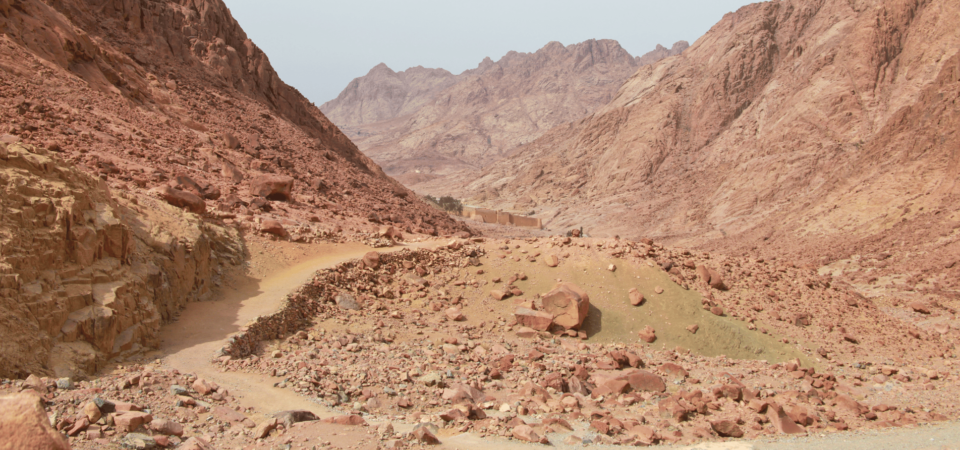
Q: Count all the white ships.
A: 0